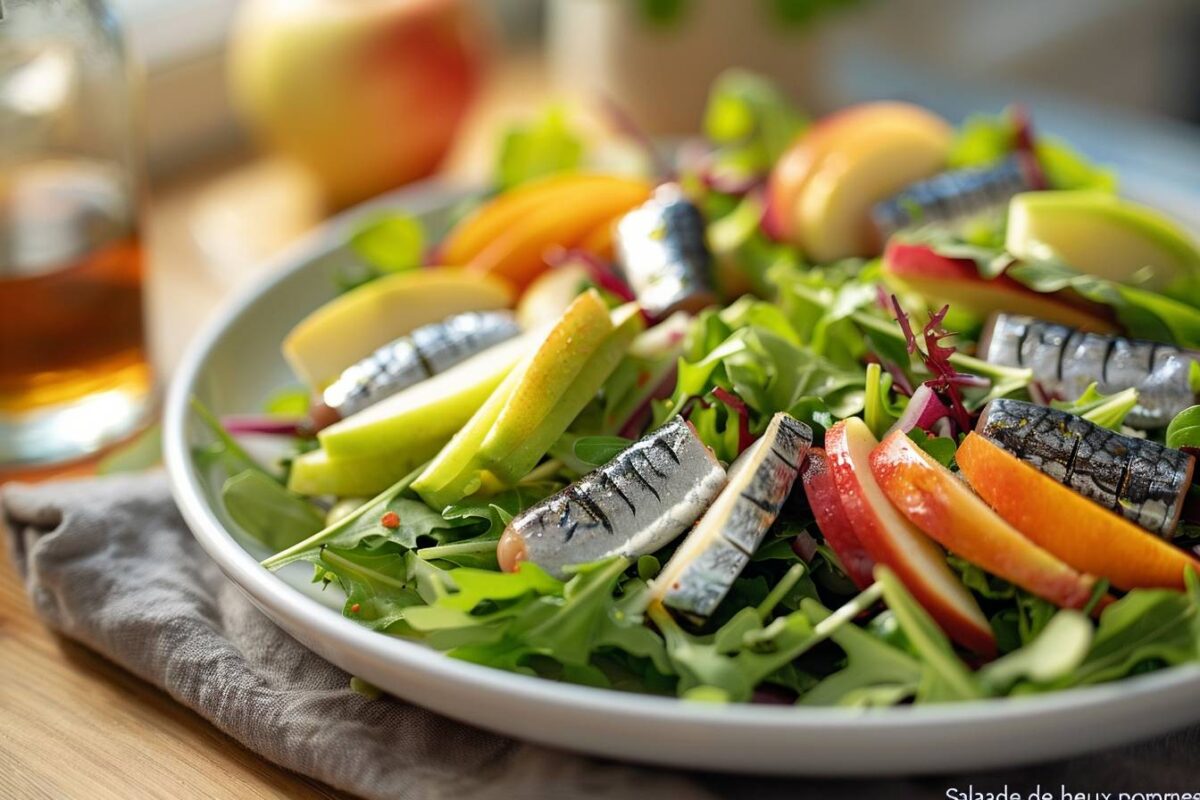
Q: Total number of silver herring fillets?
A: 7